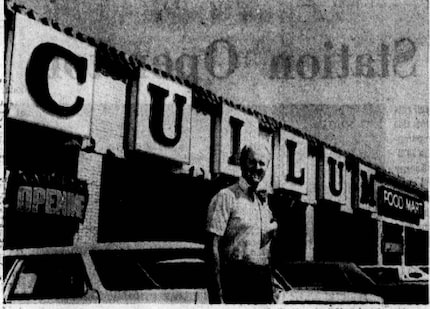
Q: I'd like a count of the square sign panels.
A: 6